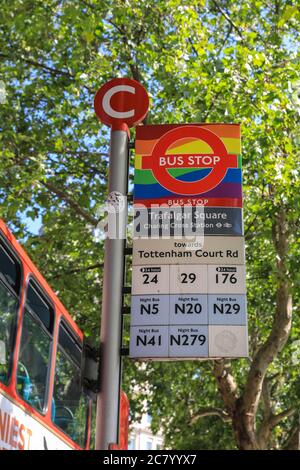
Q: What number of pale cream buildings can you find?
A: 1